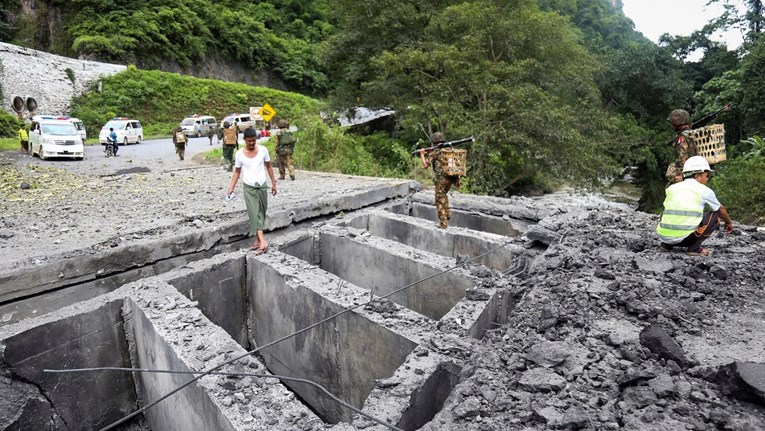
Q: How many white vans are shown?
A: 5